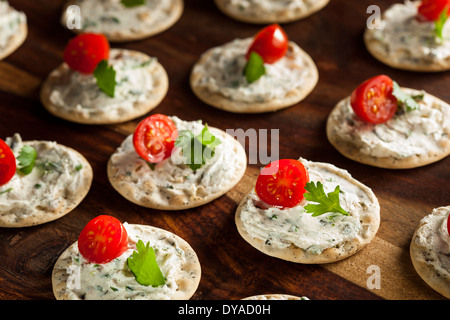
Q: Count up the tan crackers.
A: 13